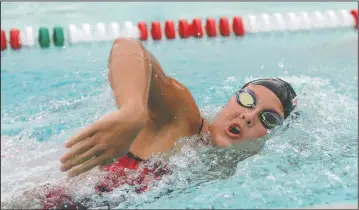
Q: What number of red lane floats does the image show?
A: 11